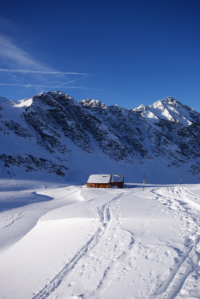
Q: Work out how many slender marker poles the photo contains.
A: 2